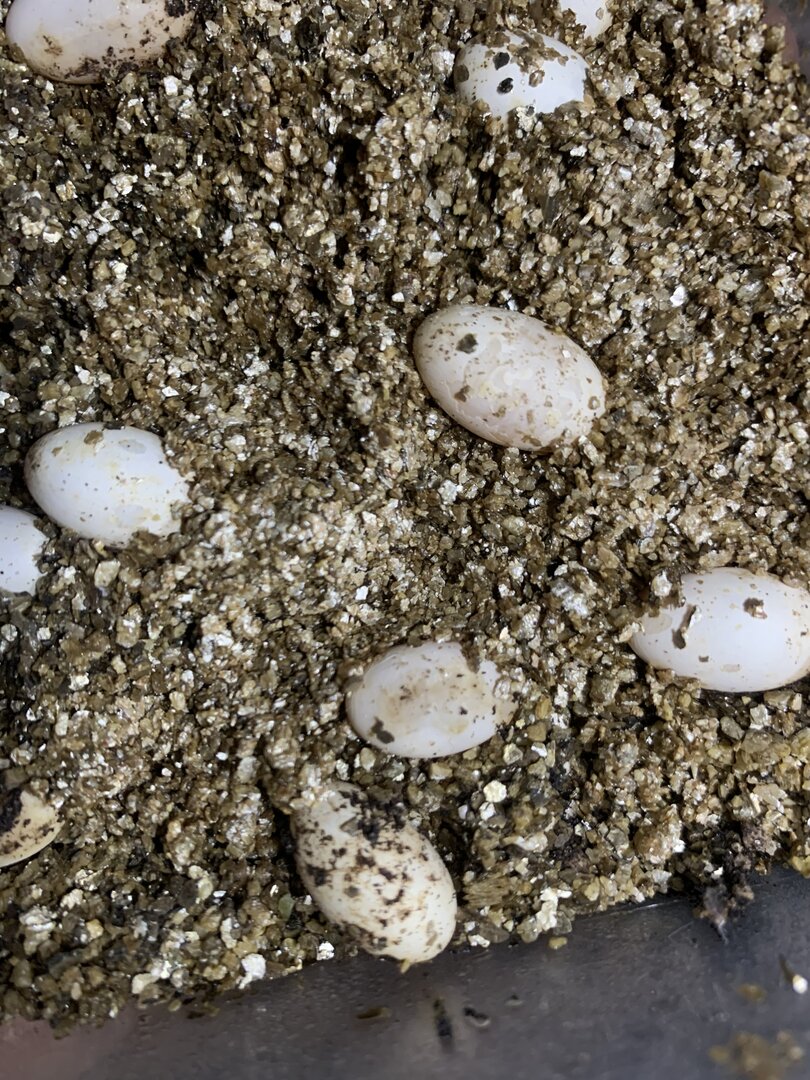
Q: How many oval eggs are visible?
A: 10